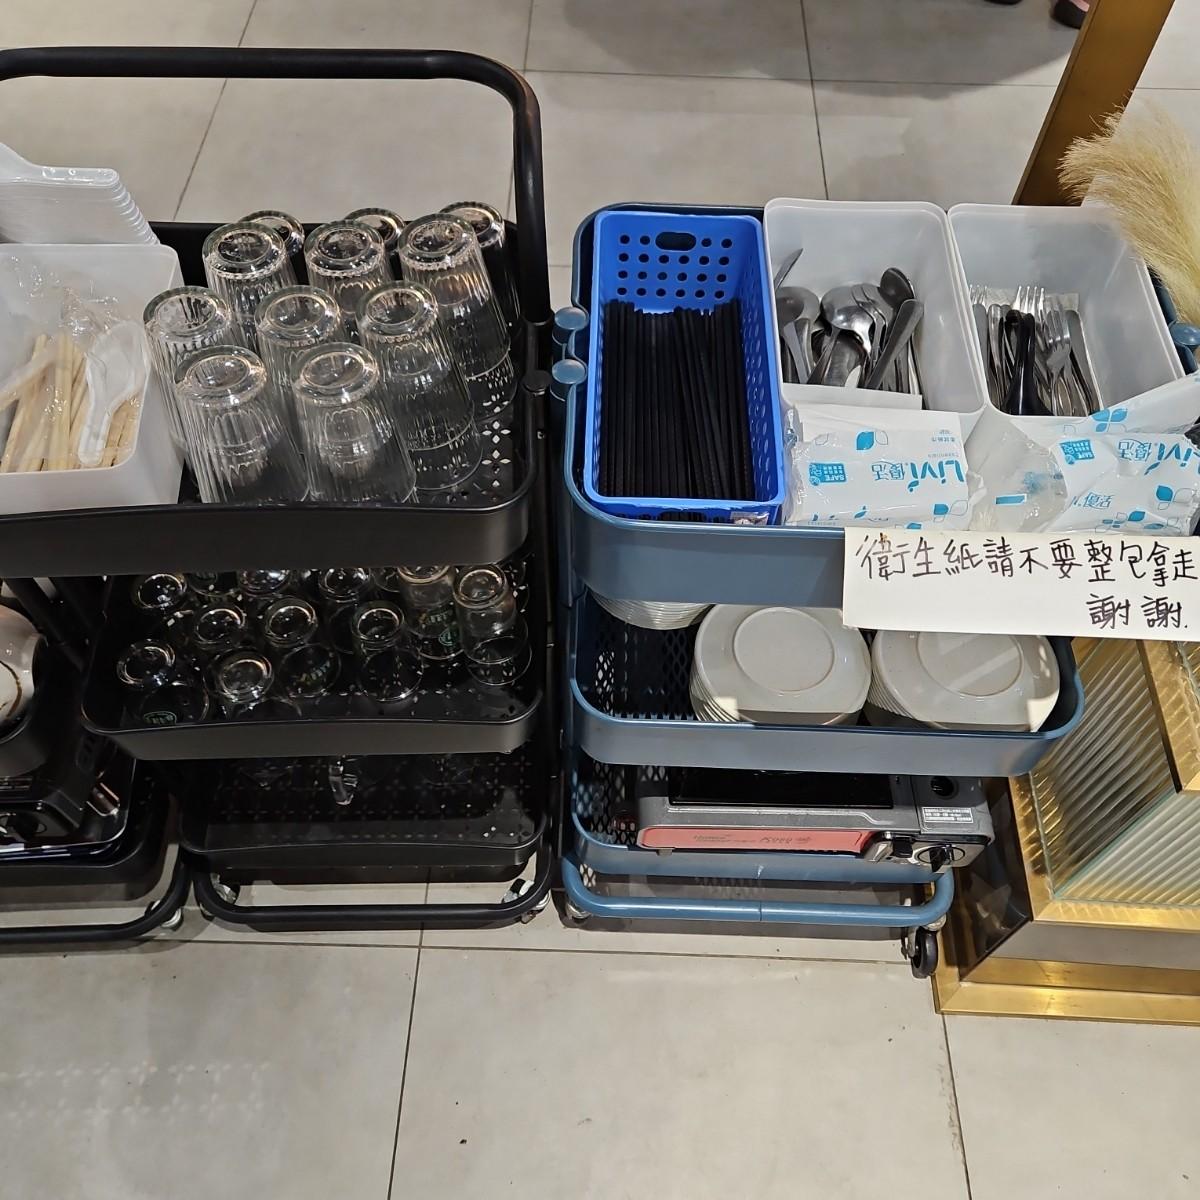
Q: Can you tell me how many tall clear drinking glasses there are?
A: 11